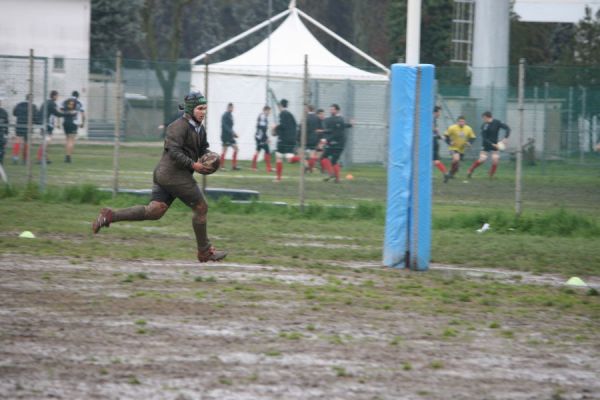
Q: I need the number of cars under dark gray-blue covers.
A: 0